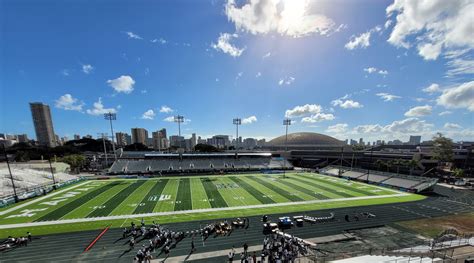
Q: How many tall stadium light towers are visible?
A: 4